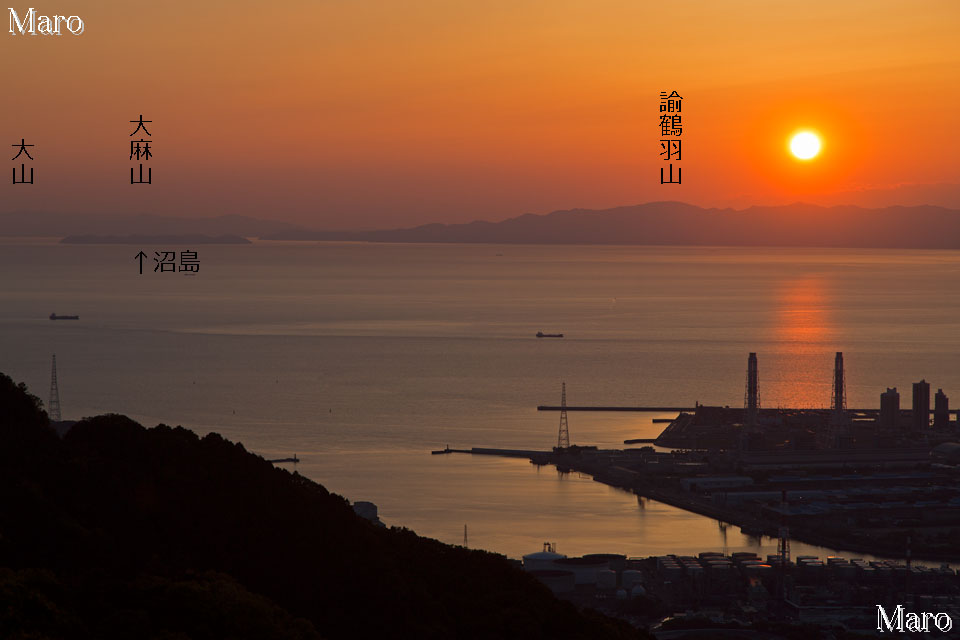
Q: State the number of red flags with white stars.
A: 0